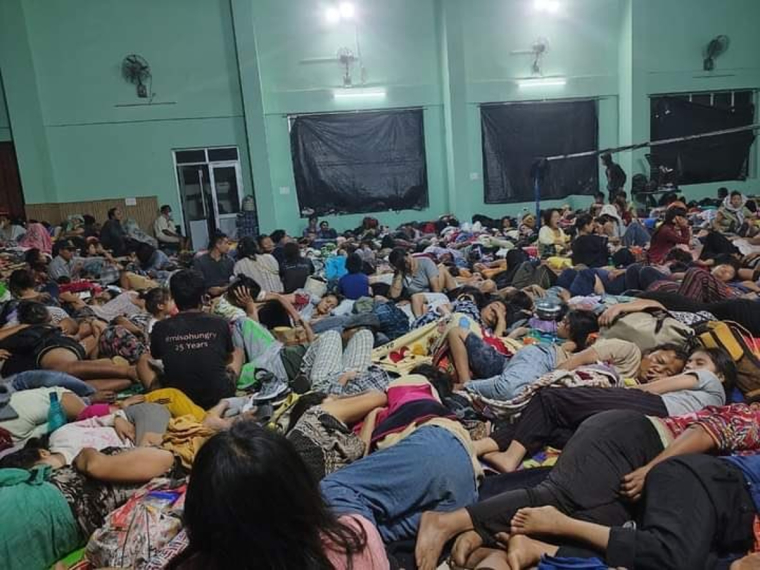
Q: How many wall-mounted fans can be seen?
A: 4